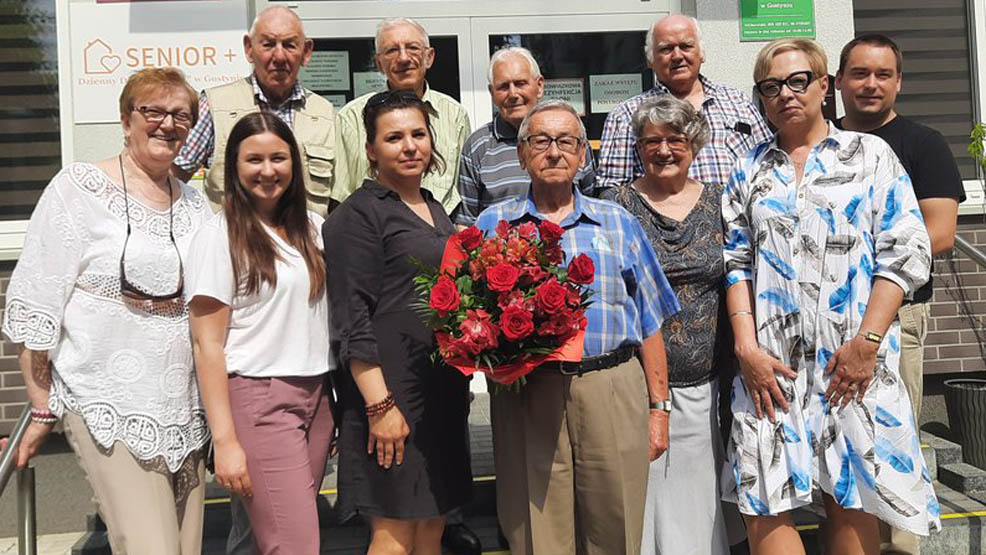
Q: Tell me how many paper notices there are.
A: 5